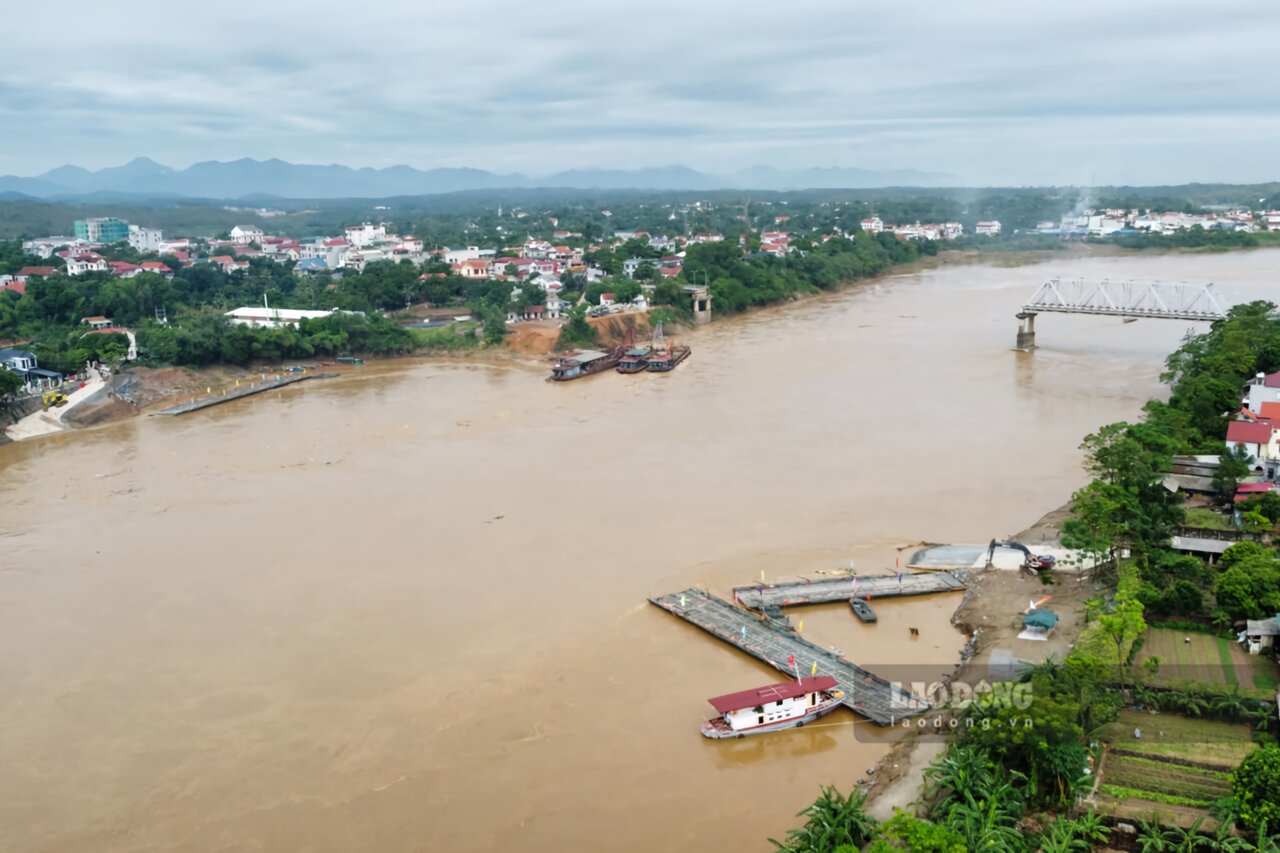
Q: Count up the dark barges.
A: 3